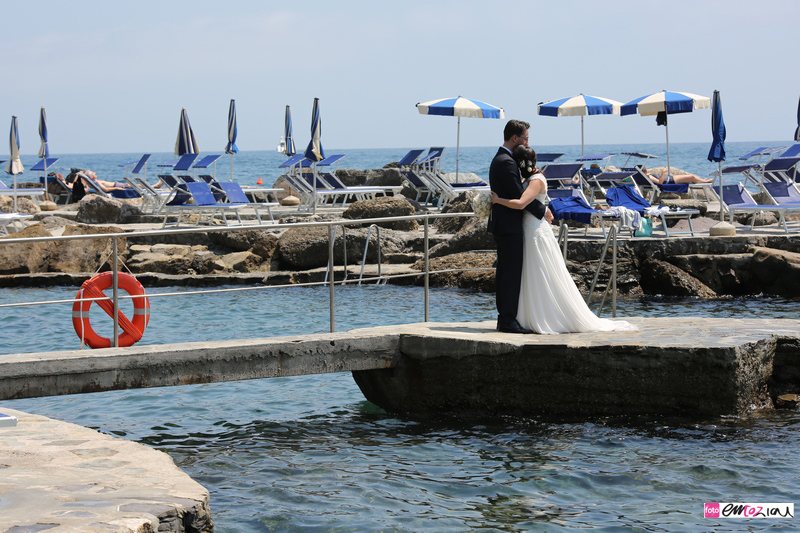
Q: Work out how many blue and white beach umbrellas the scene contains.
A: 11